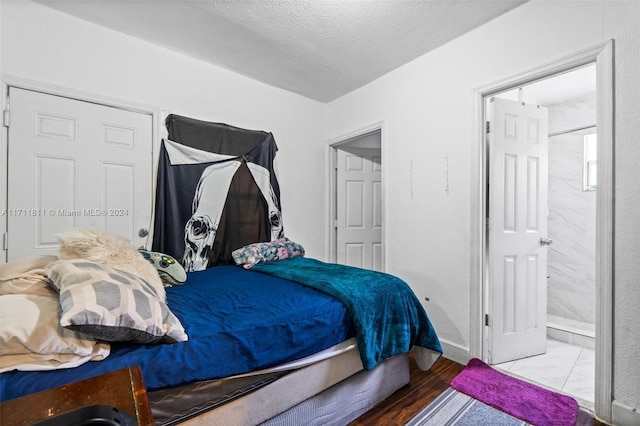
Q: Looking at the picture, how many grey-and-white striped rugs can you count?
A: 1